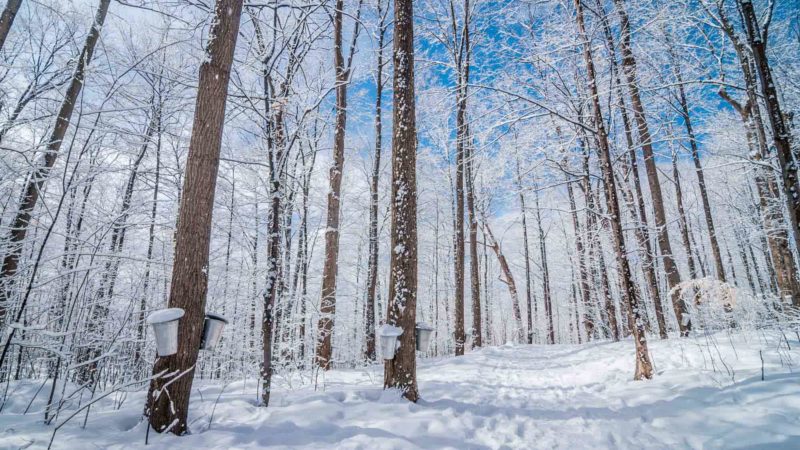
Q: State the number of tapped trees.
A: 2